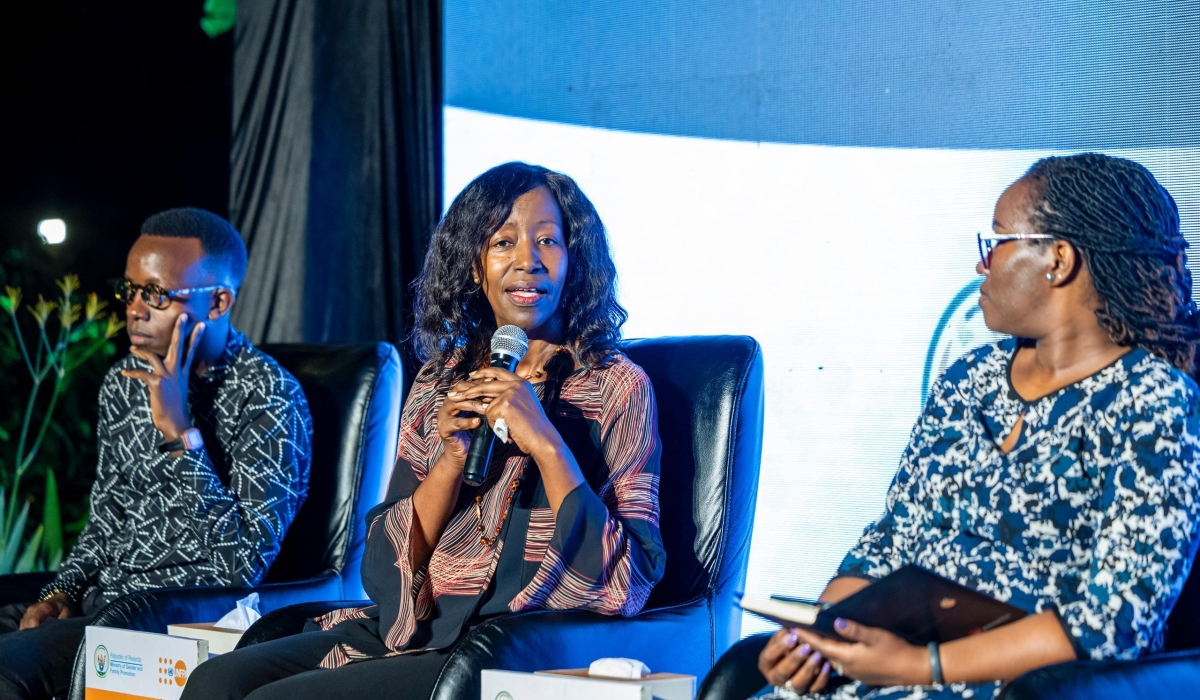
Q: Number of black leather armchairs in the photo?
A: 3